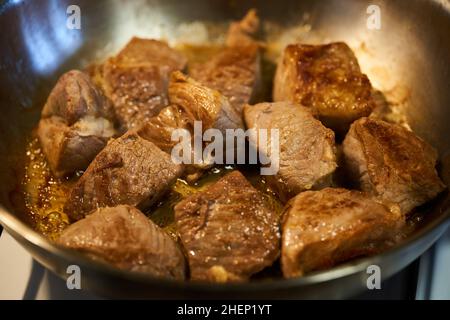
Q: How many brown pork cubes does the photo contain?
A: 11